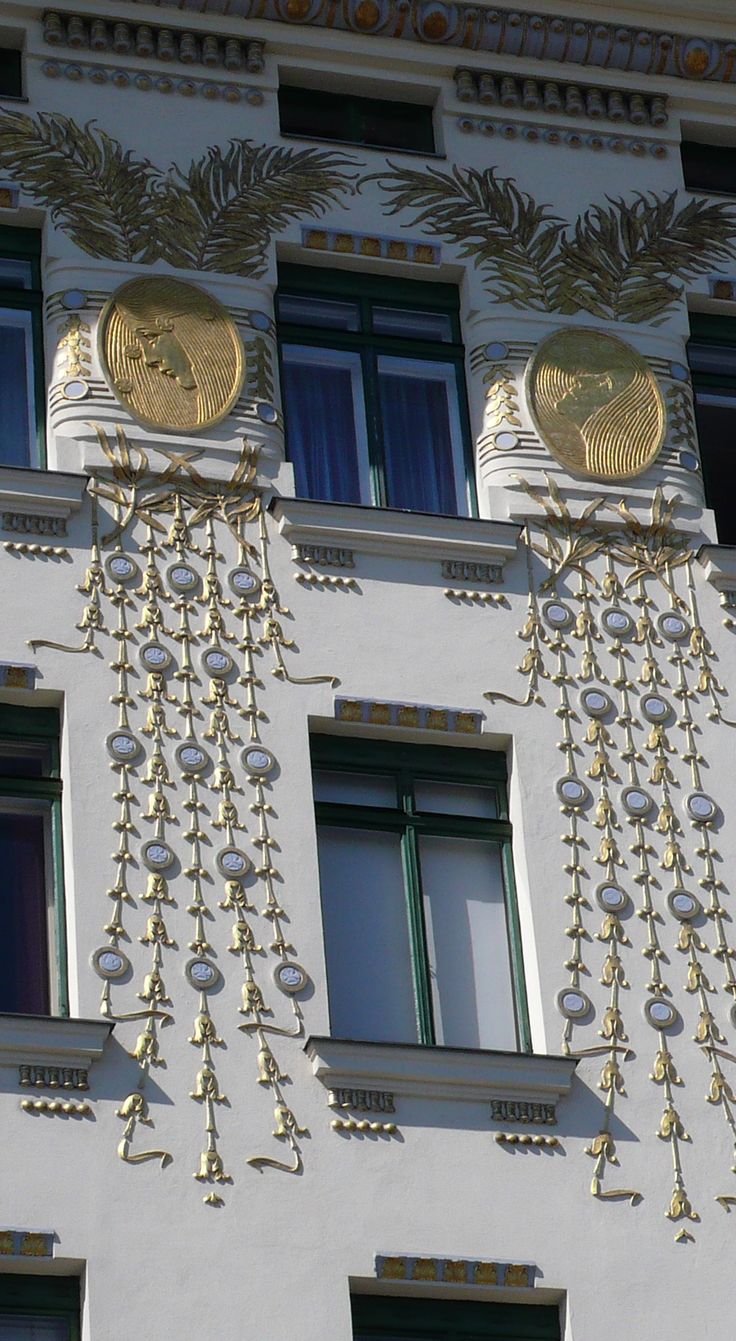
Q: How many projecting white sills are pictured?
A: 5